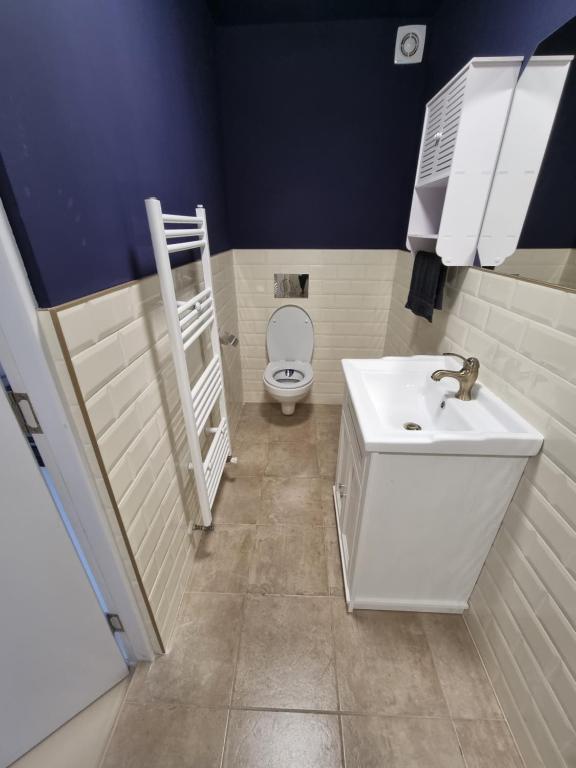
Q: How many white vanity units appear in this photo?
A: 1